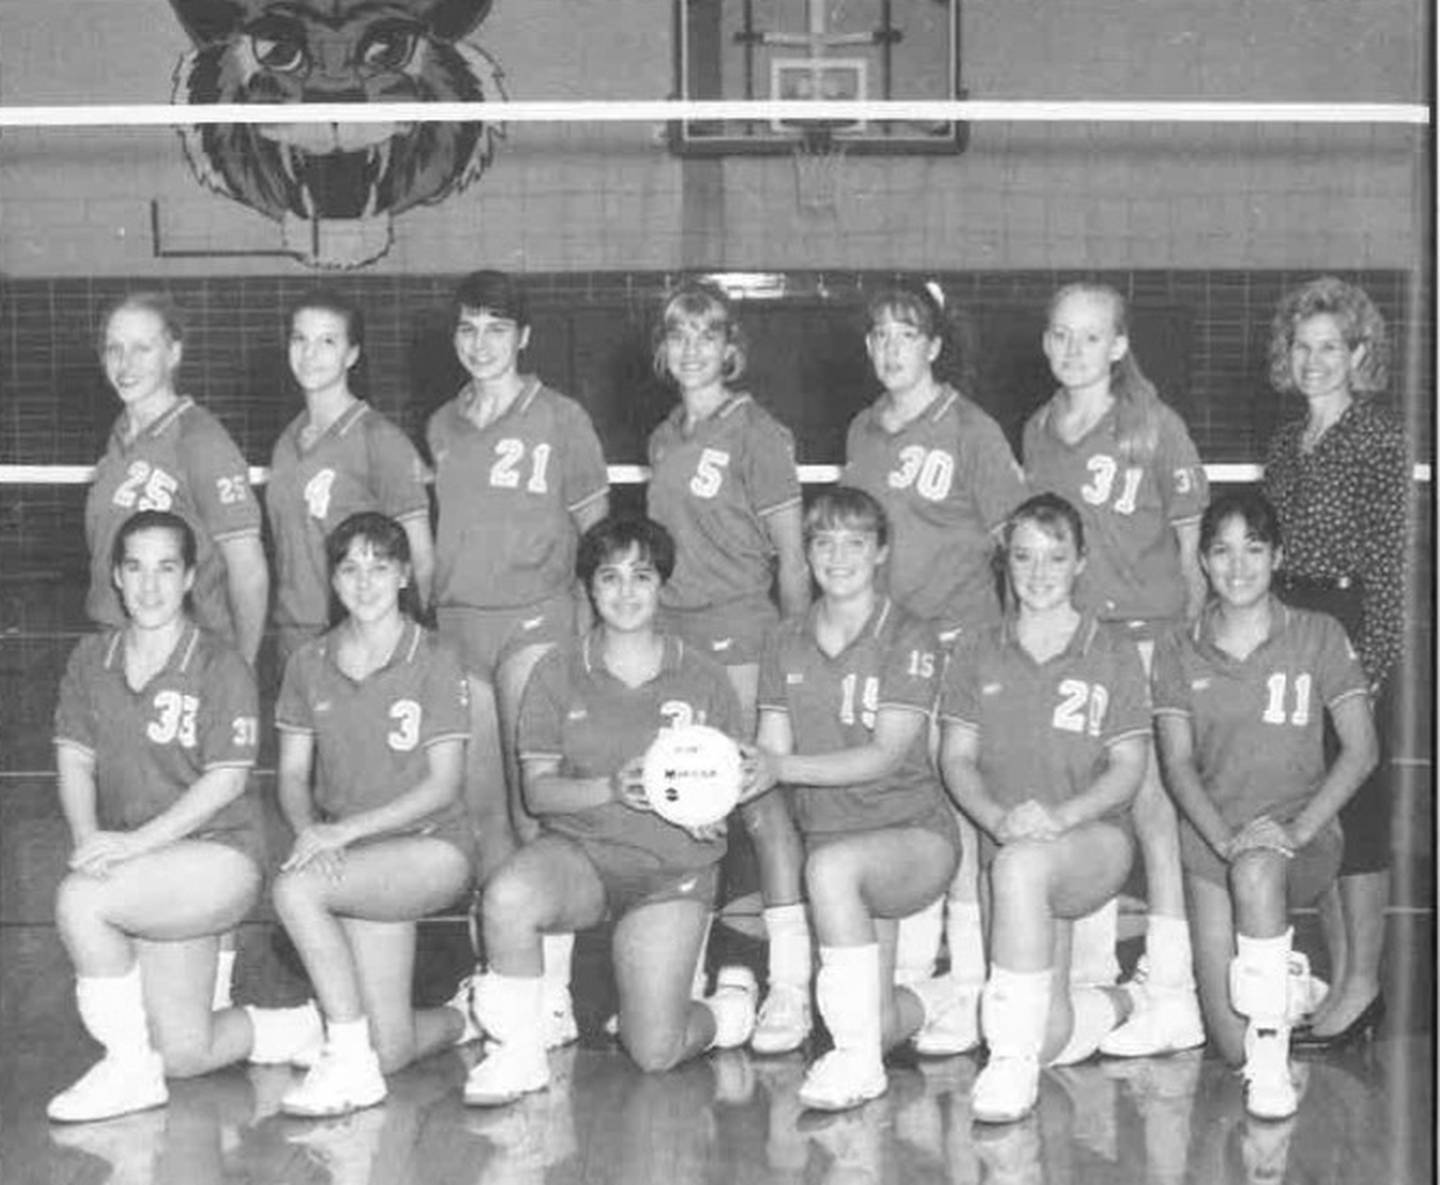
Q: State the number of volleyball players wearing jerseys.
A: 12